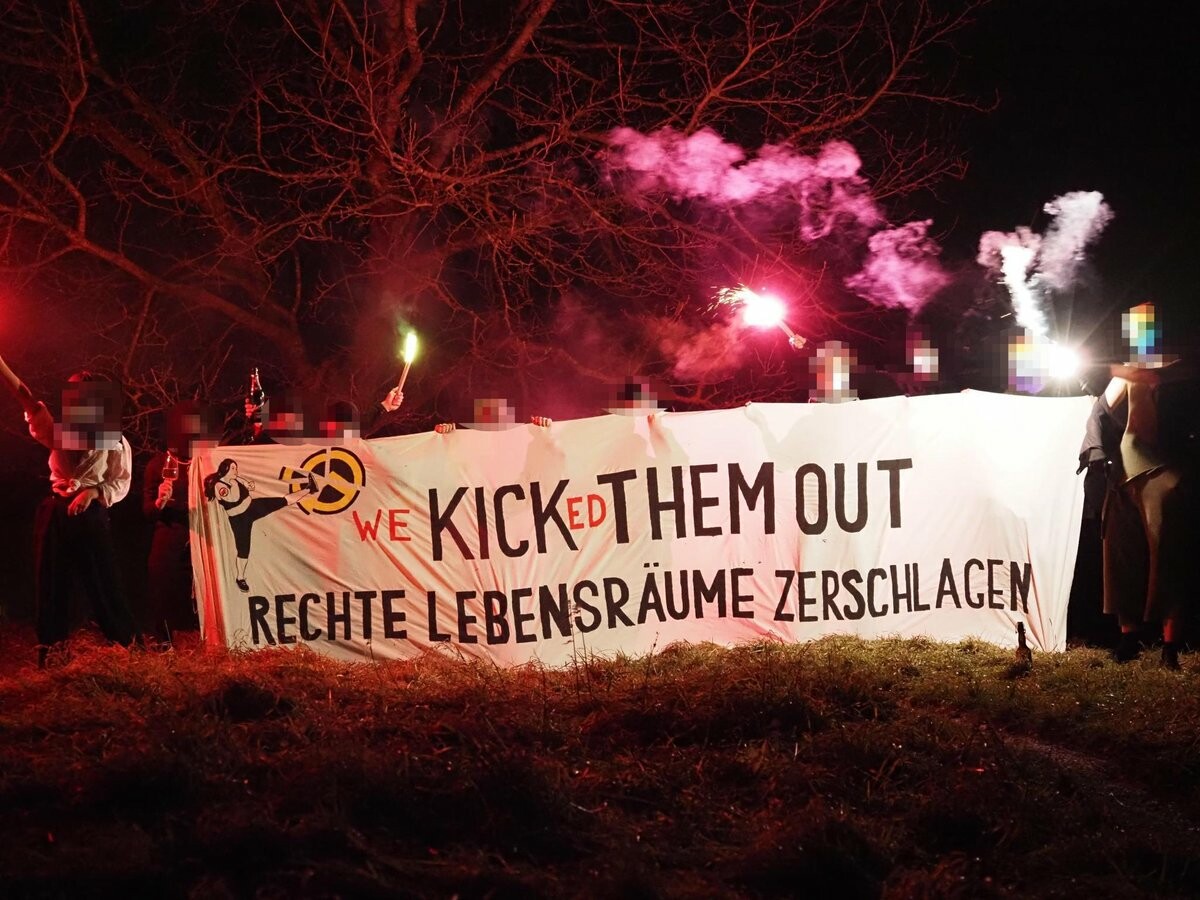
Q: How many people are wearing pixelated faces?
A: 10